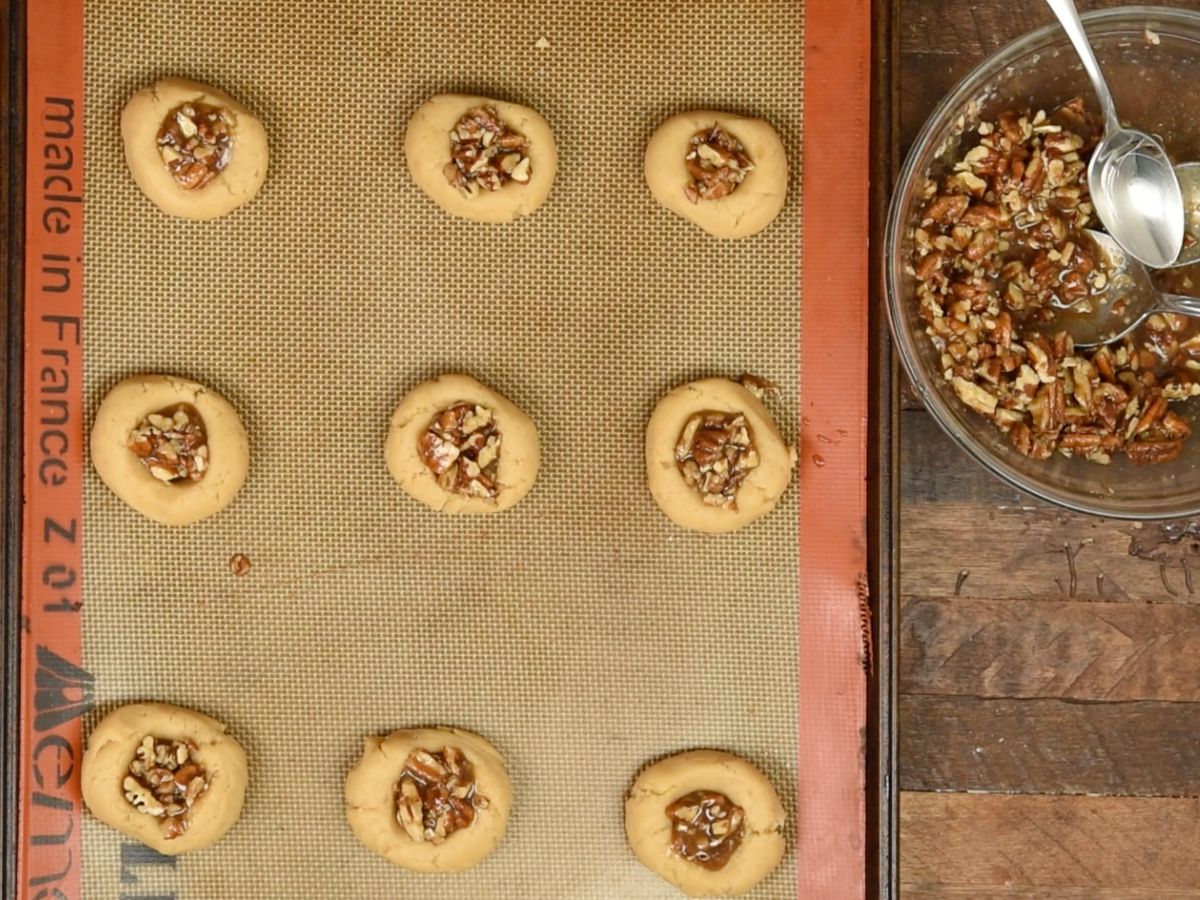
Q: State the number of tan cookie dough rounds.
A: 9